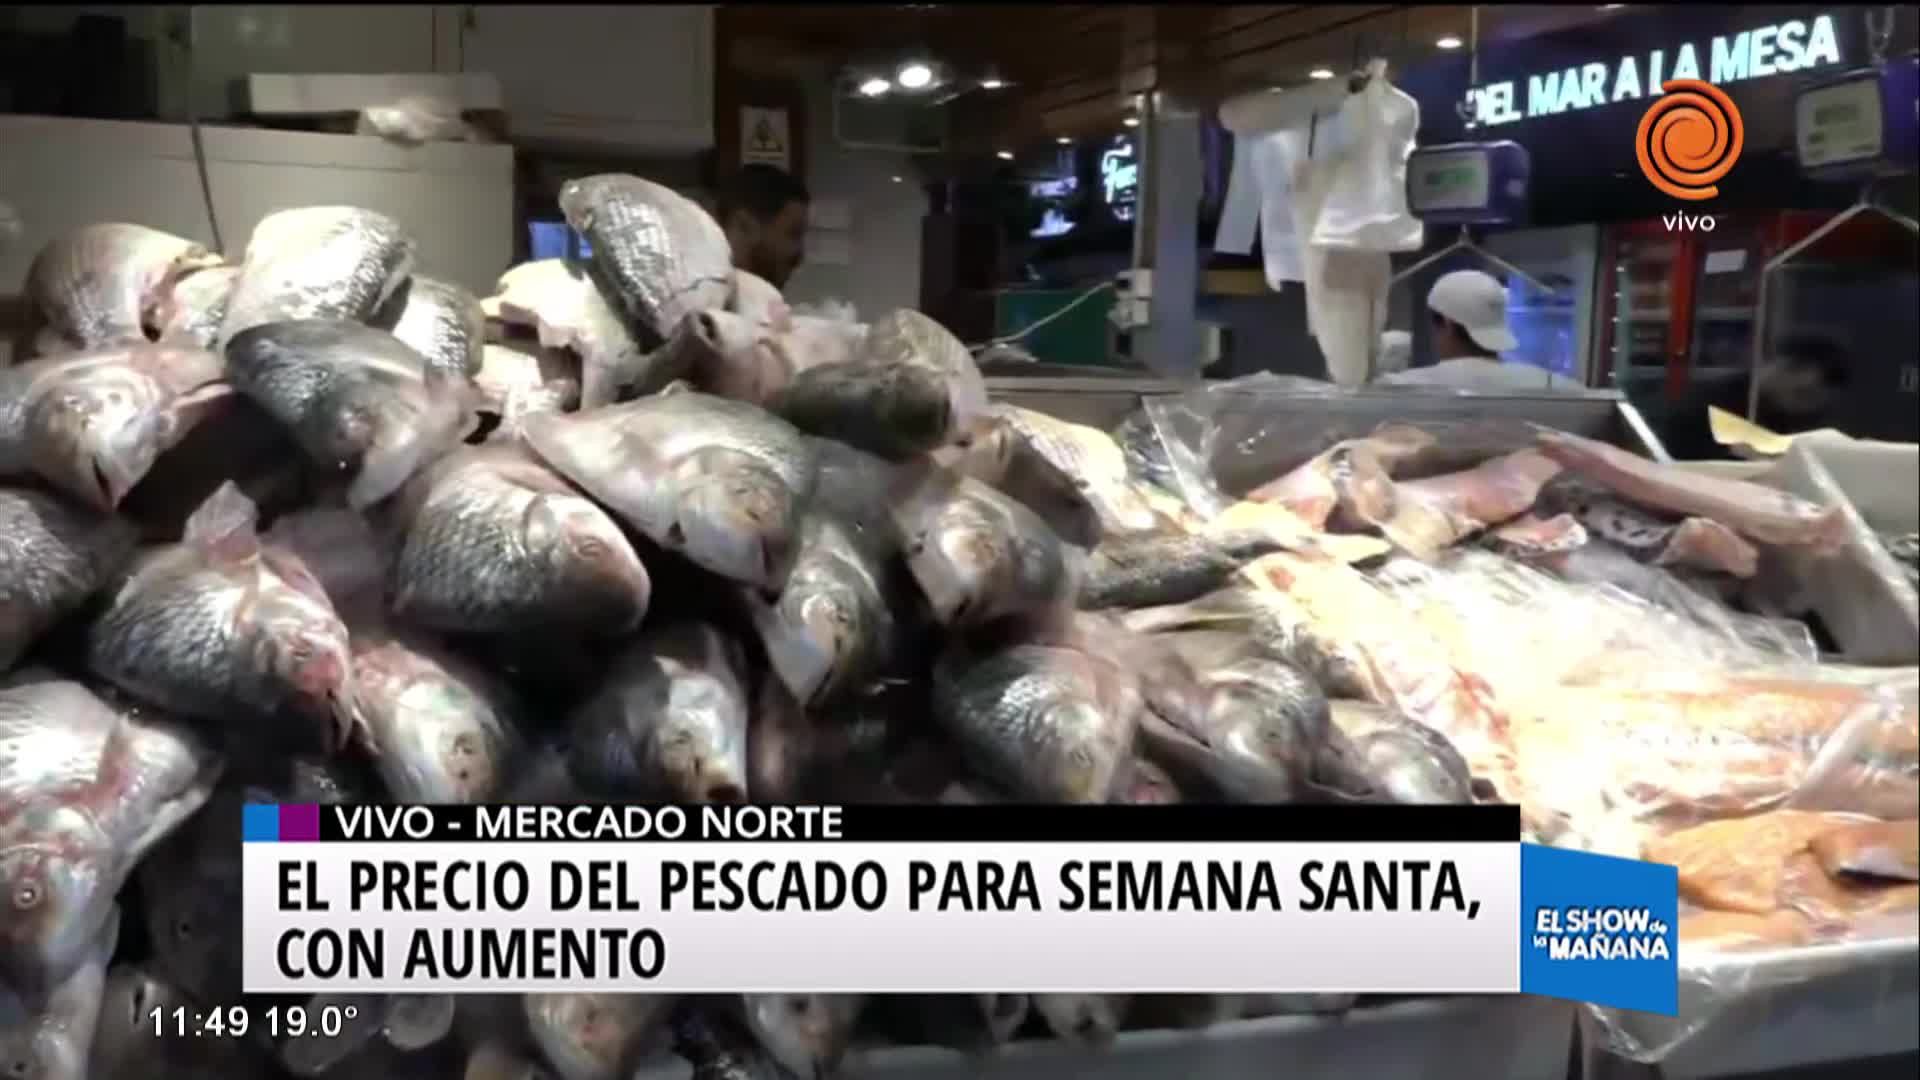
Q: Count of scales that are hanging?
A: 2